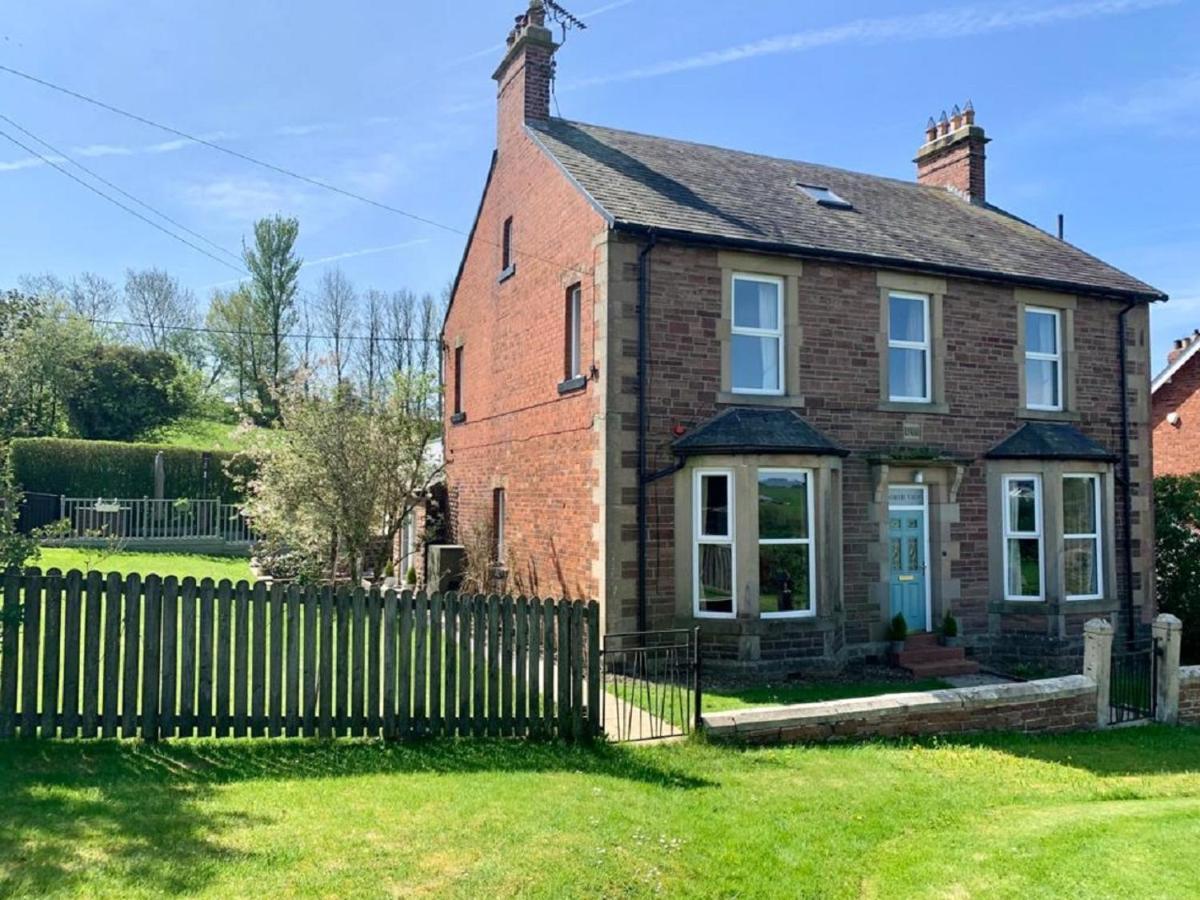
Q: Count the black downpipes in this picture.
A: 2